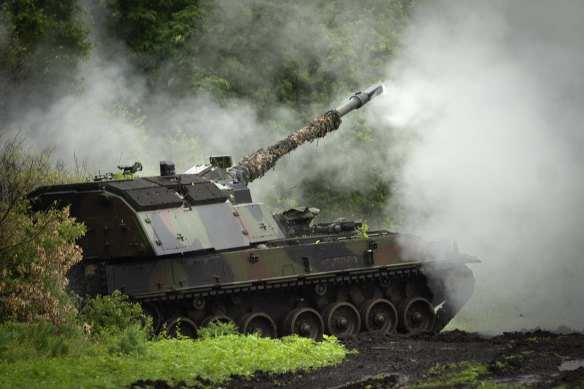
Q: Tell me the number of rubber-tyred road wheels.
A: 7